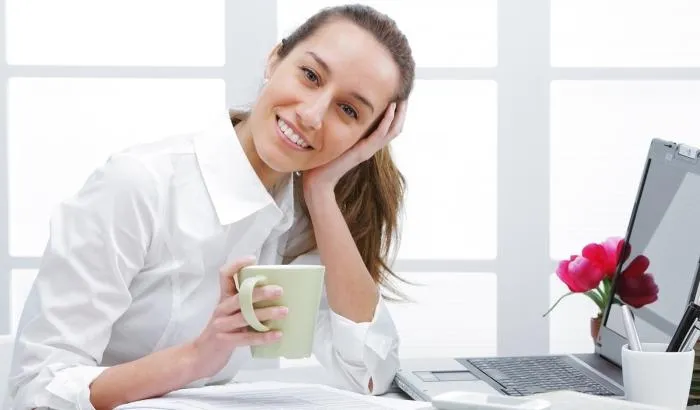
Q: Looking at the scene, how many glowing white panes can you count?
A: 9